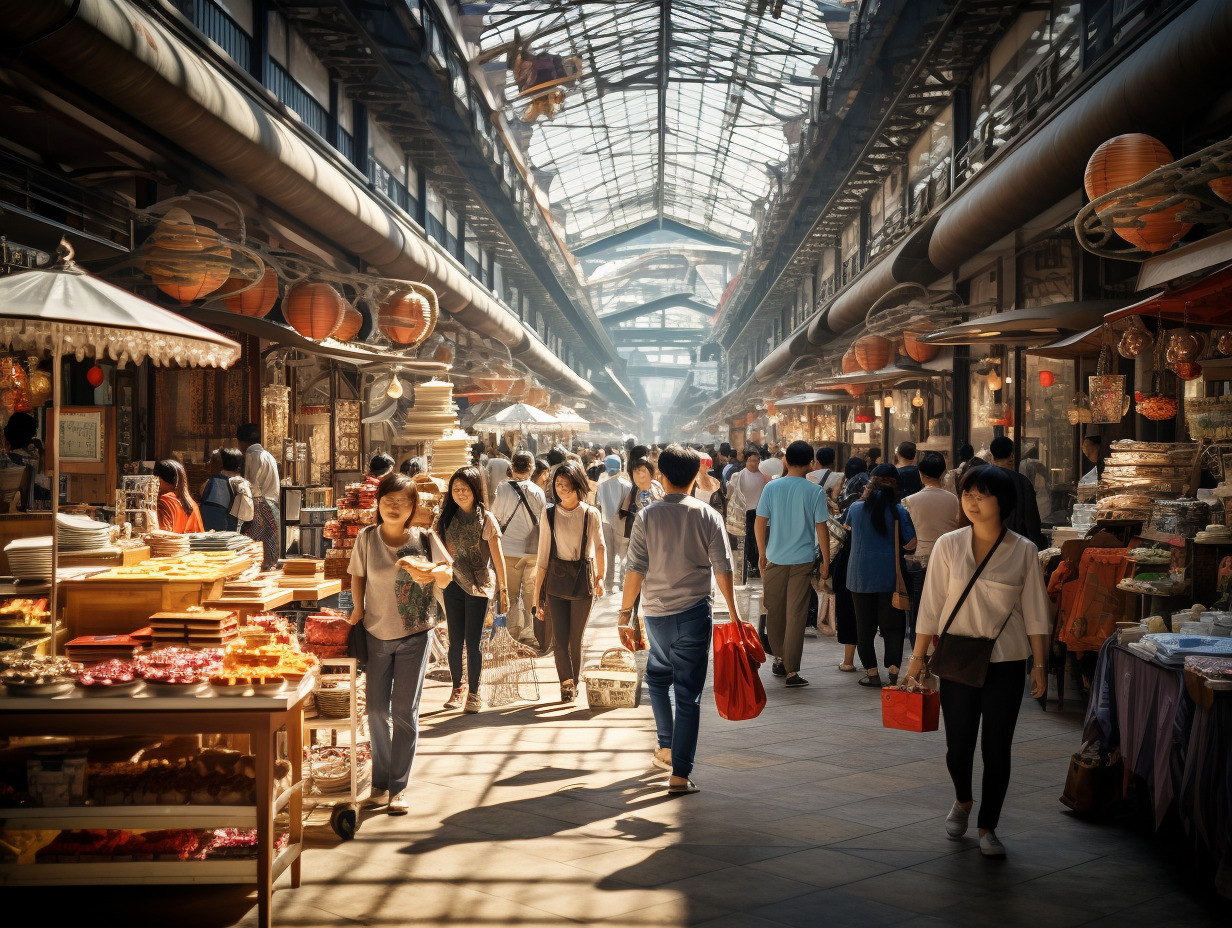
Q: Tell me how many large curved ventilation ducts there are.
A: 2